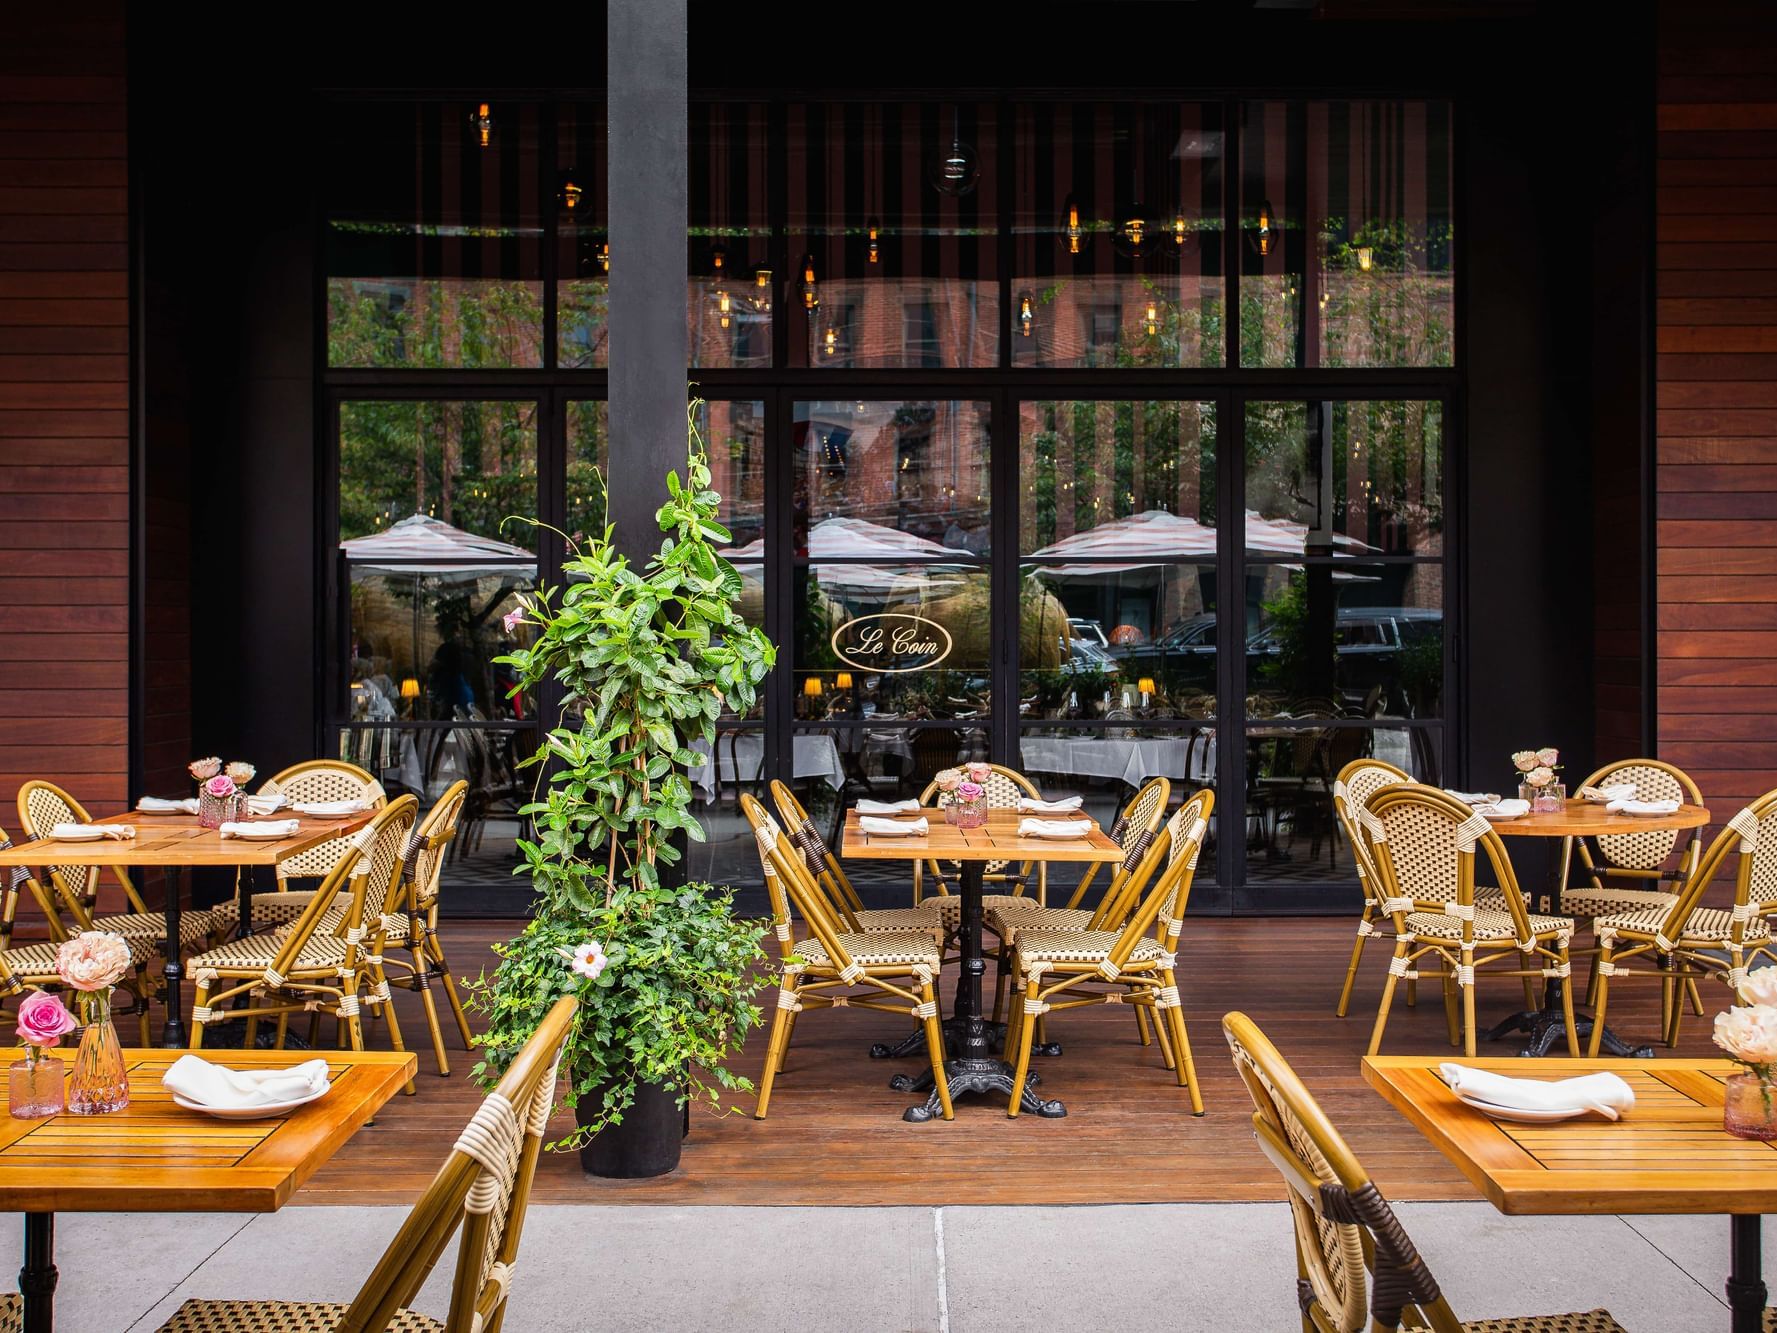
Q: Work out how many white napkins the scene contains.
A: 15